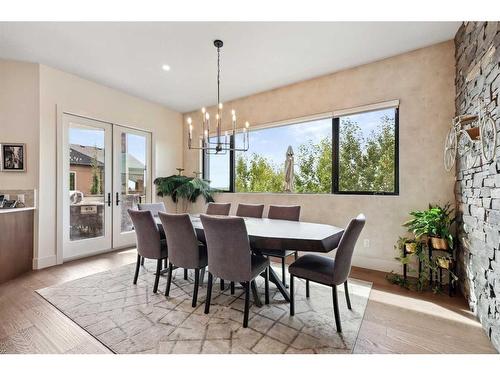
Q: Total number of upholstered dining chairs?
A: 8